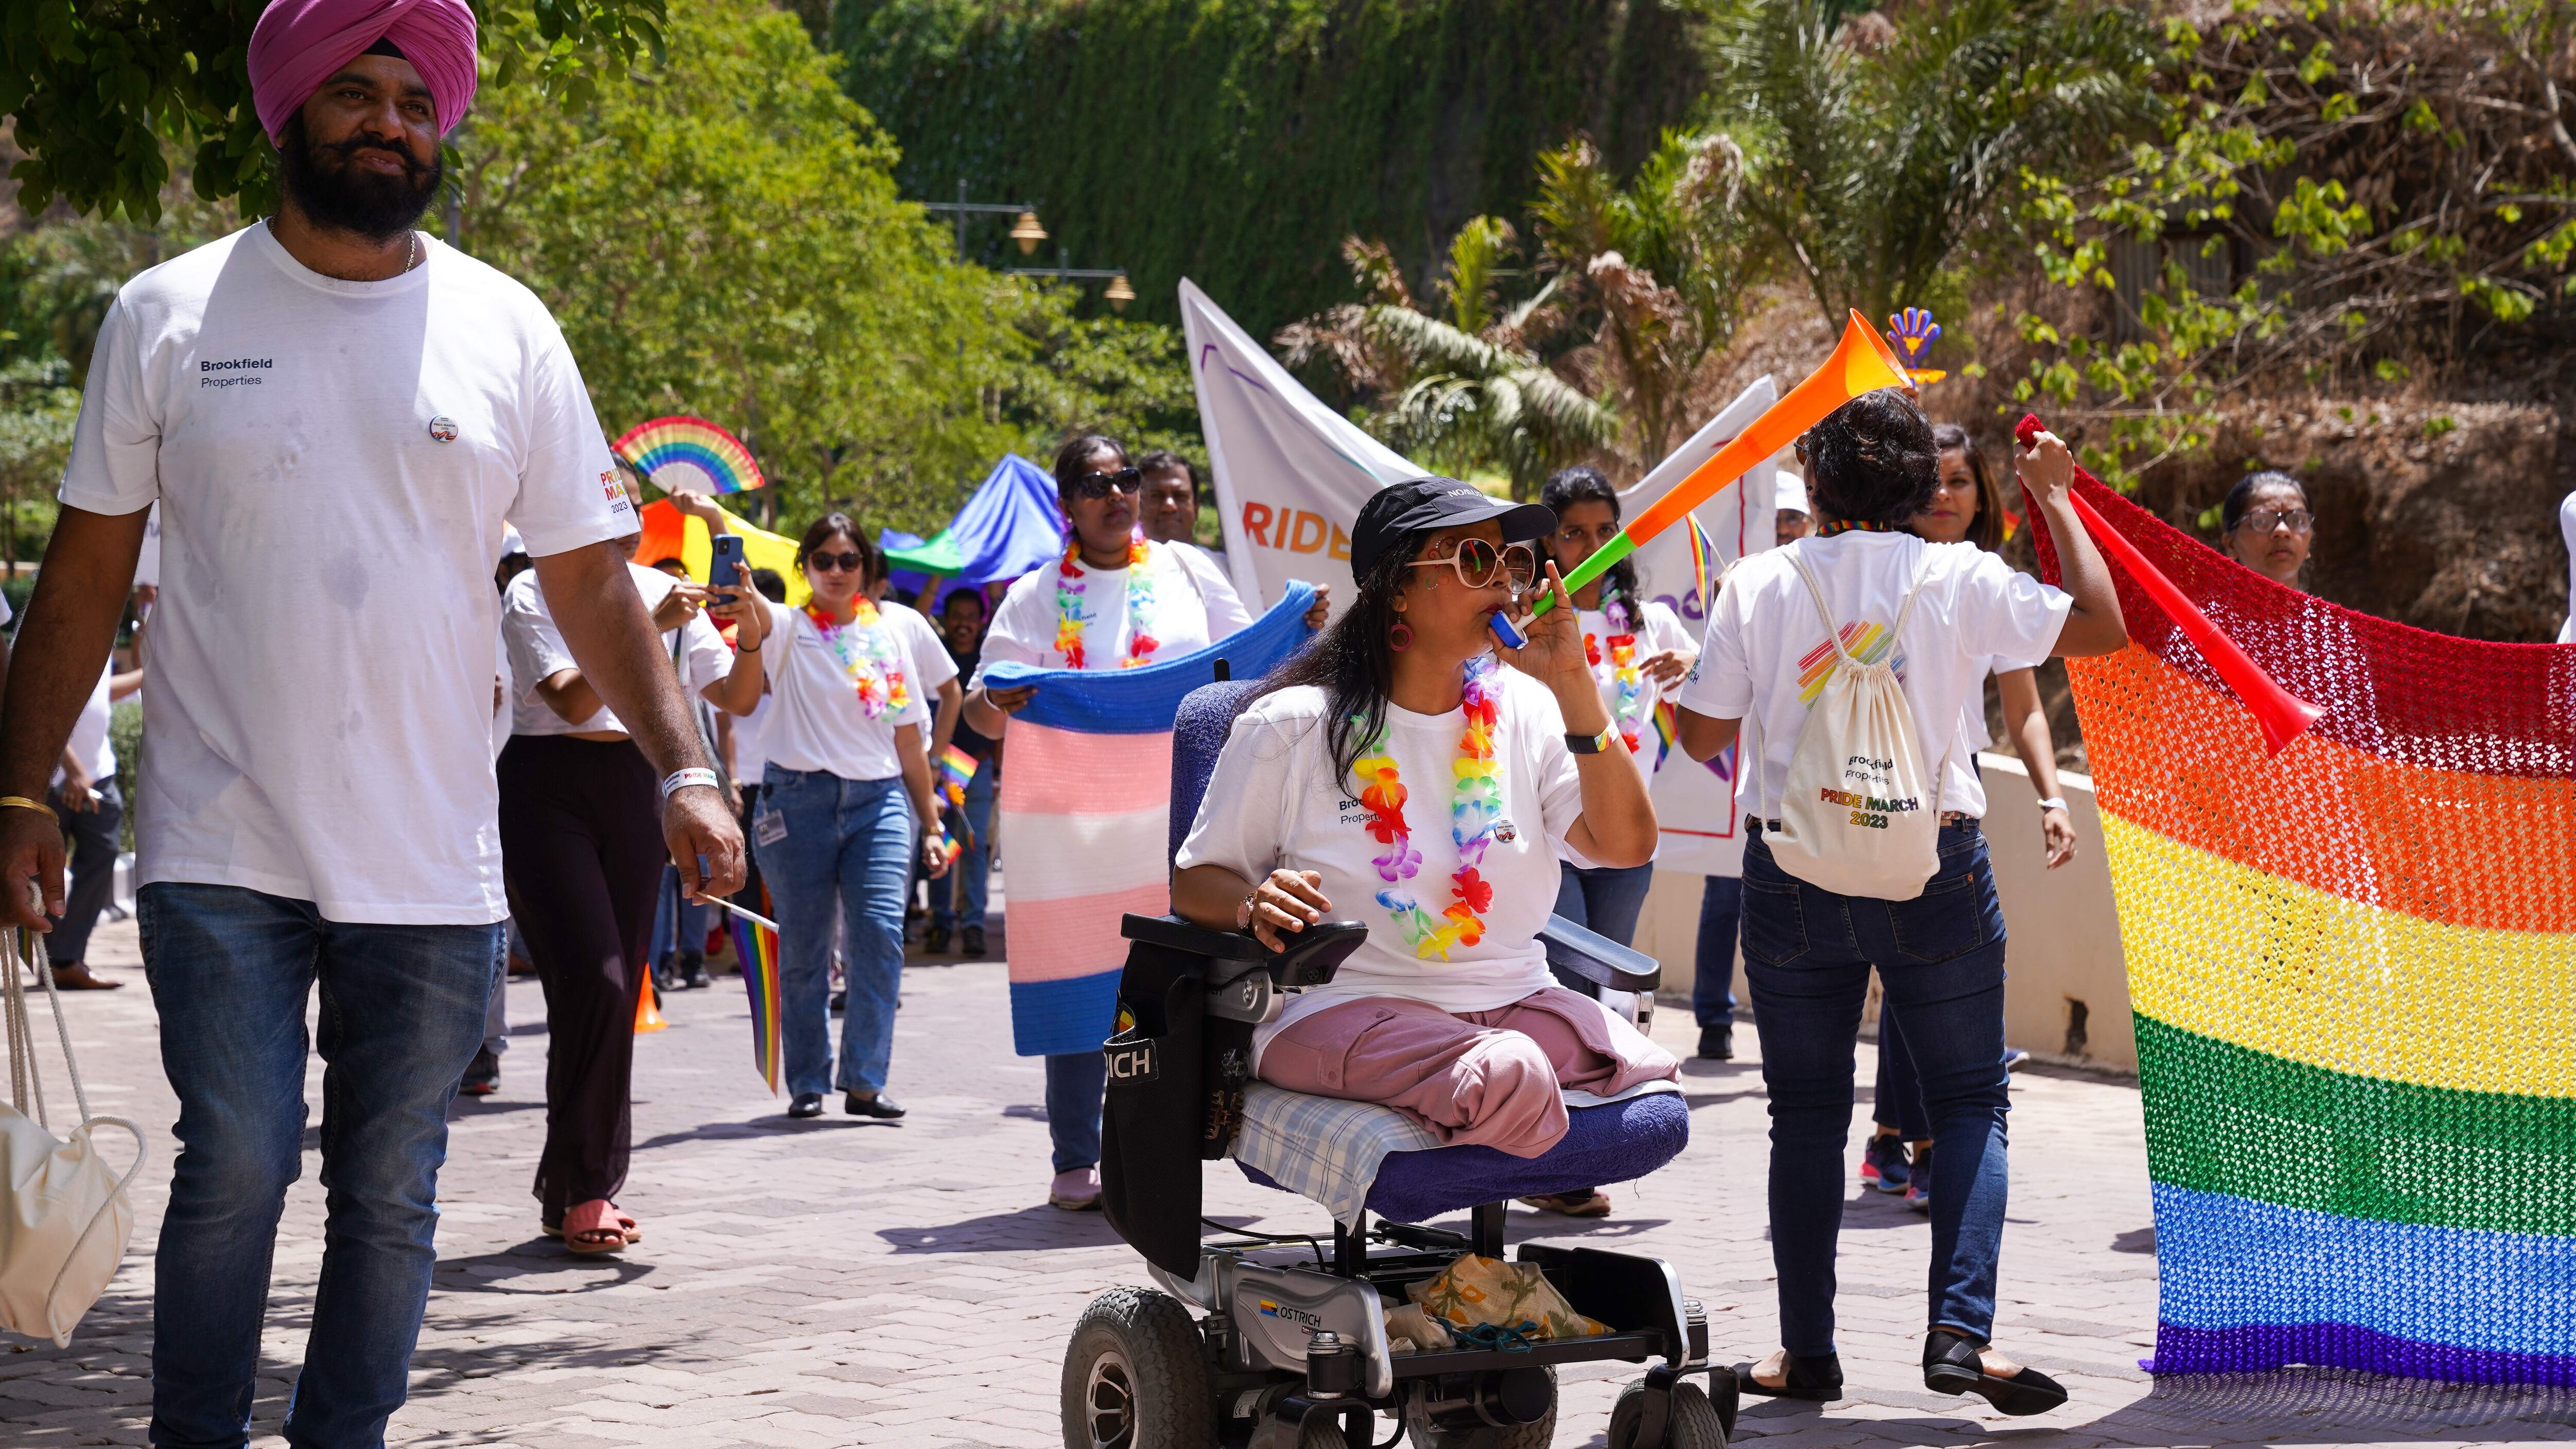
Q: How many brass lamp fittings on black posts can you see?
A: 2